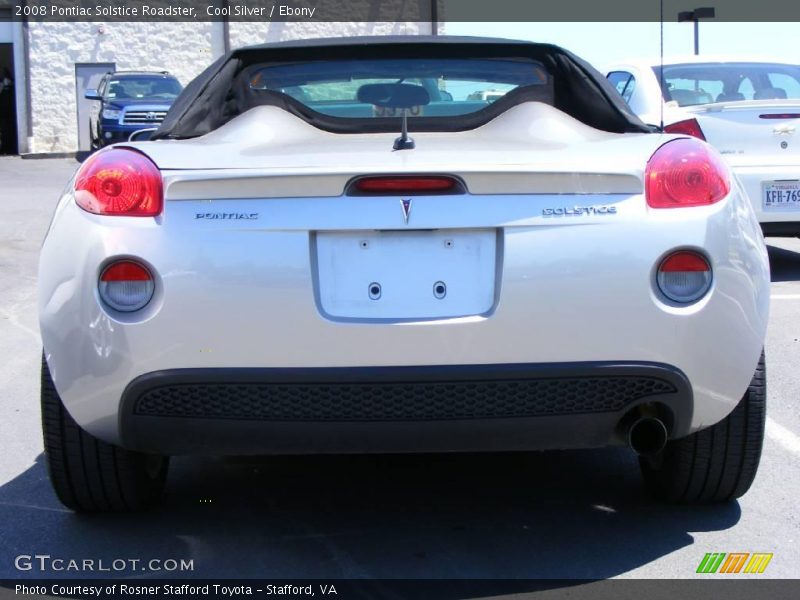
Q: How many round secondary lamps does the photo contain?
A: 2